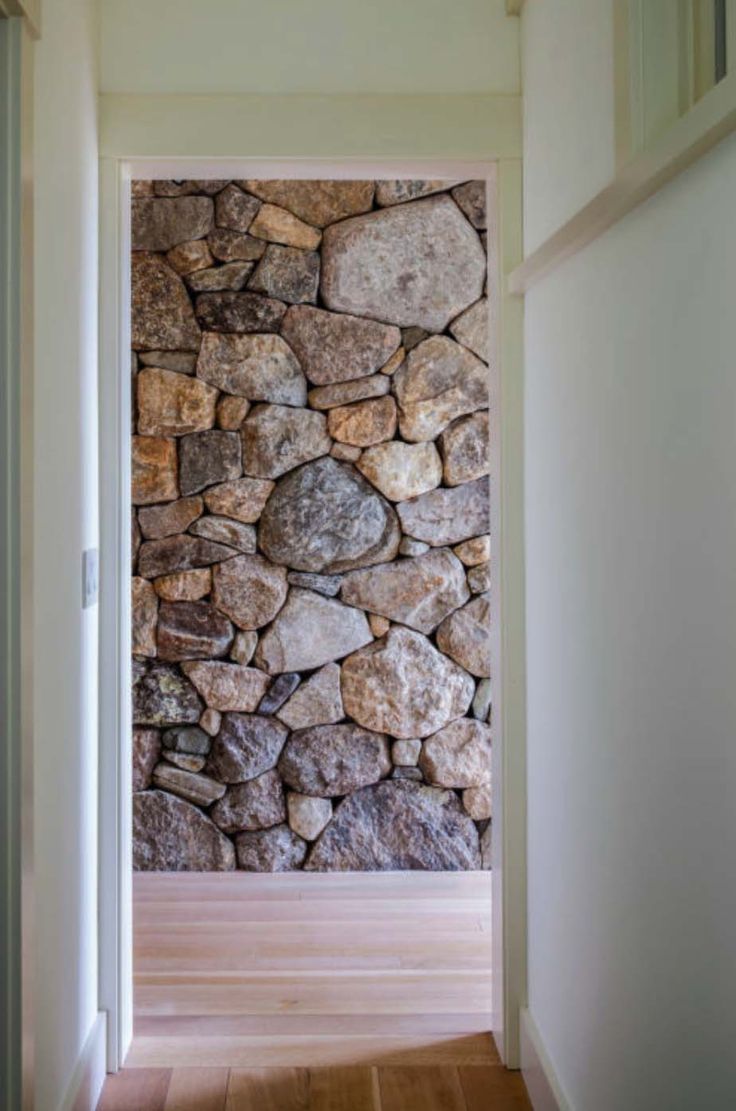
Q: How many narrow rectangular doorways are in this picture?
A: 1